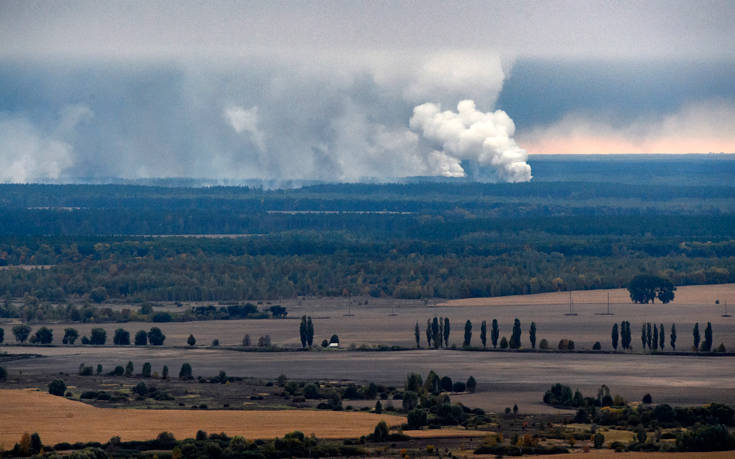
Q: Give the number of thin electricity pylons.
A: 5